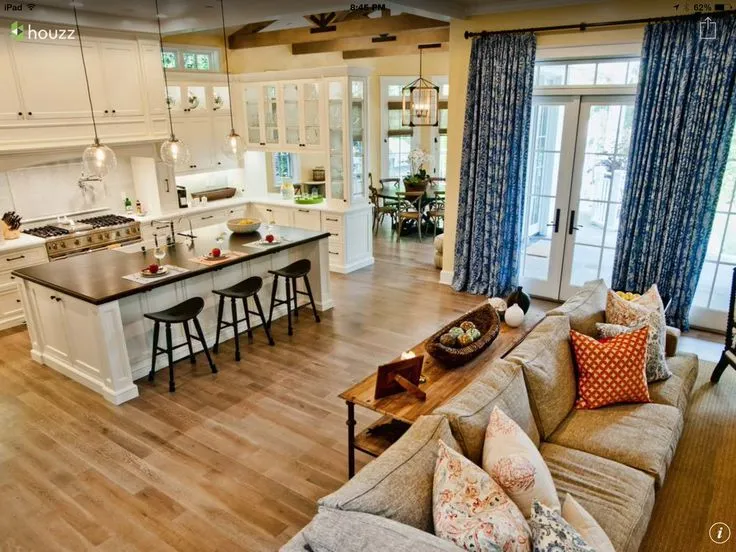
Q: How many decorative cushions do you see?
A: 7